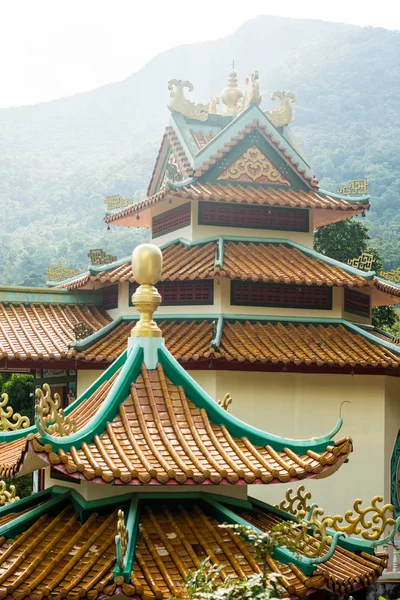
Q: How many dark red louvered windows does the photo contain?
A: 6